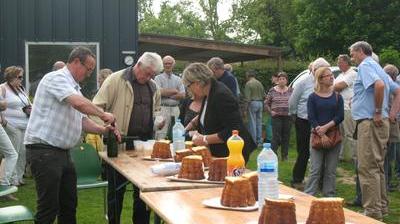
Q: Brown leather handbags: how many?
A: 1